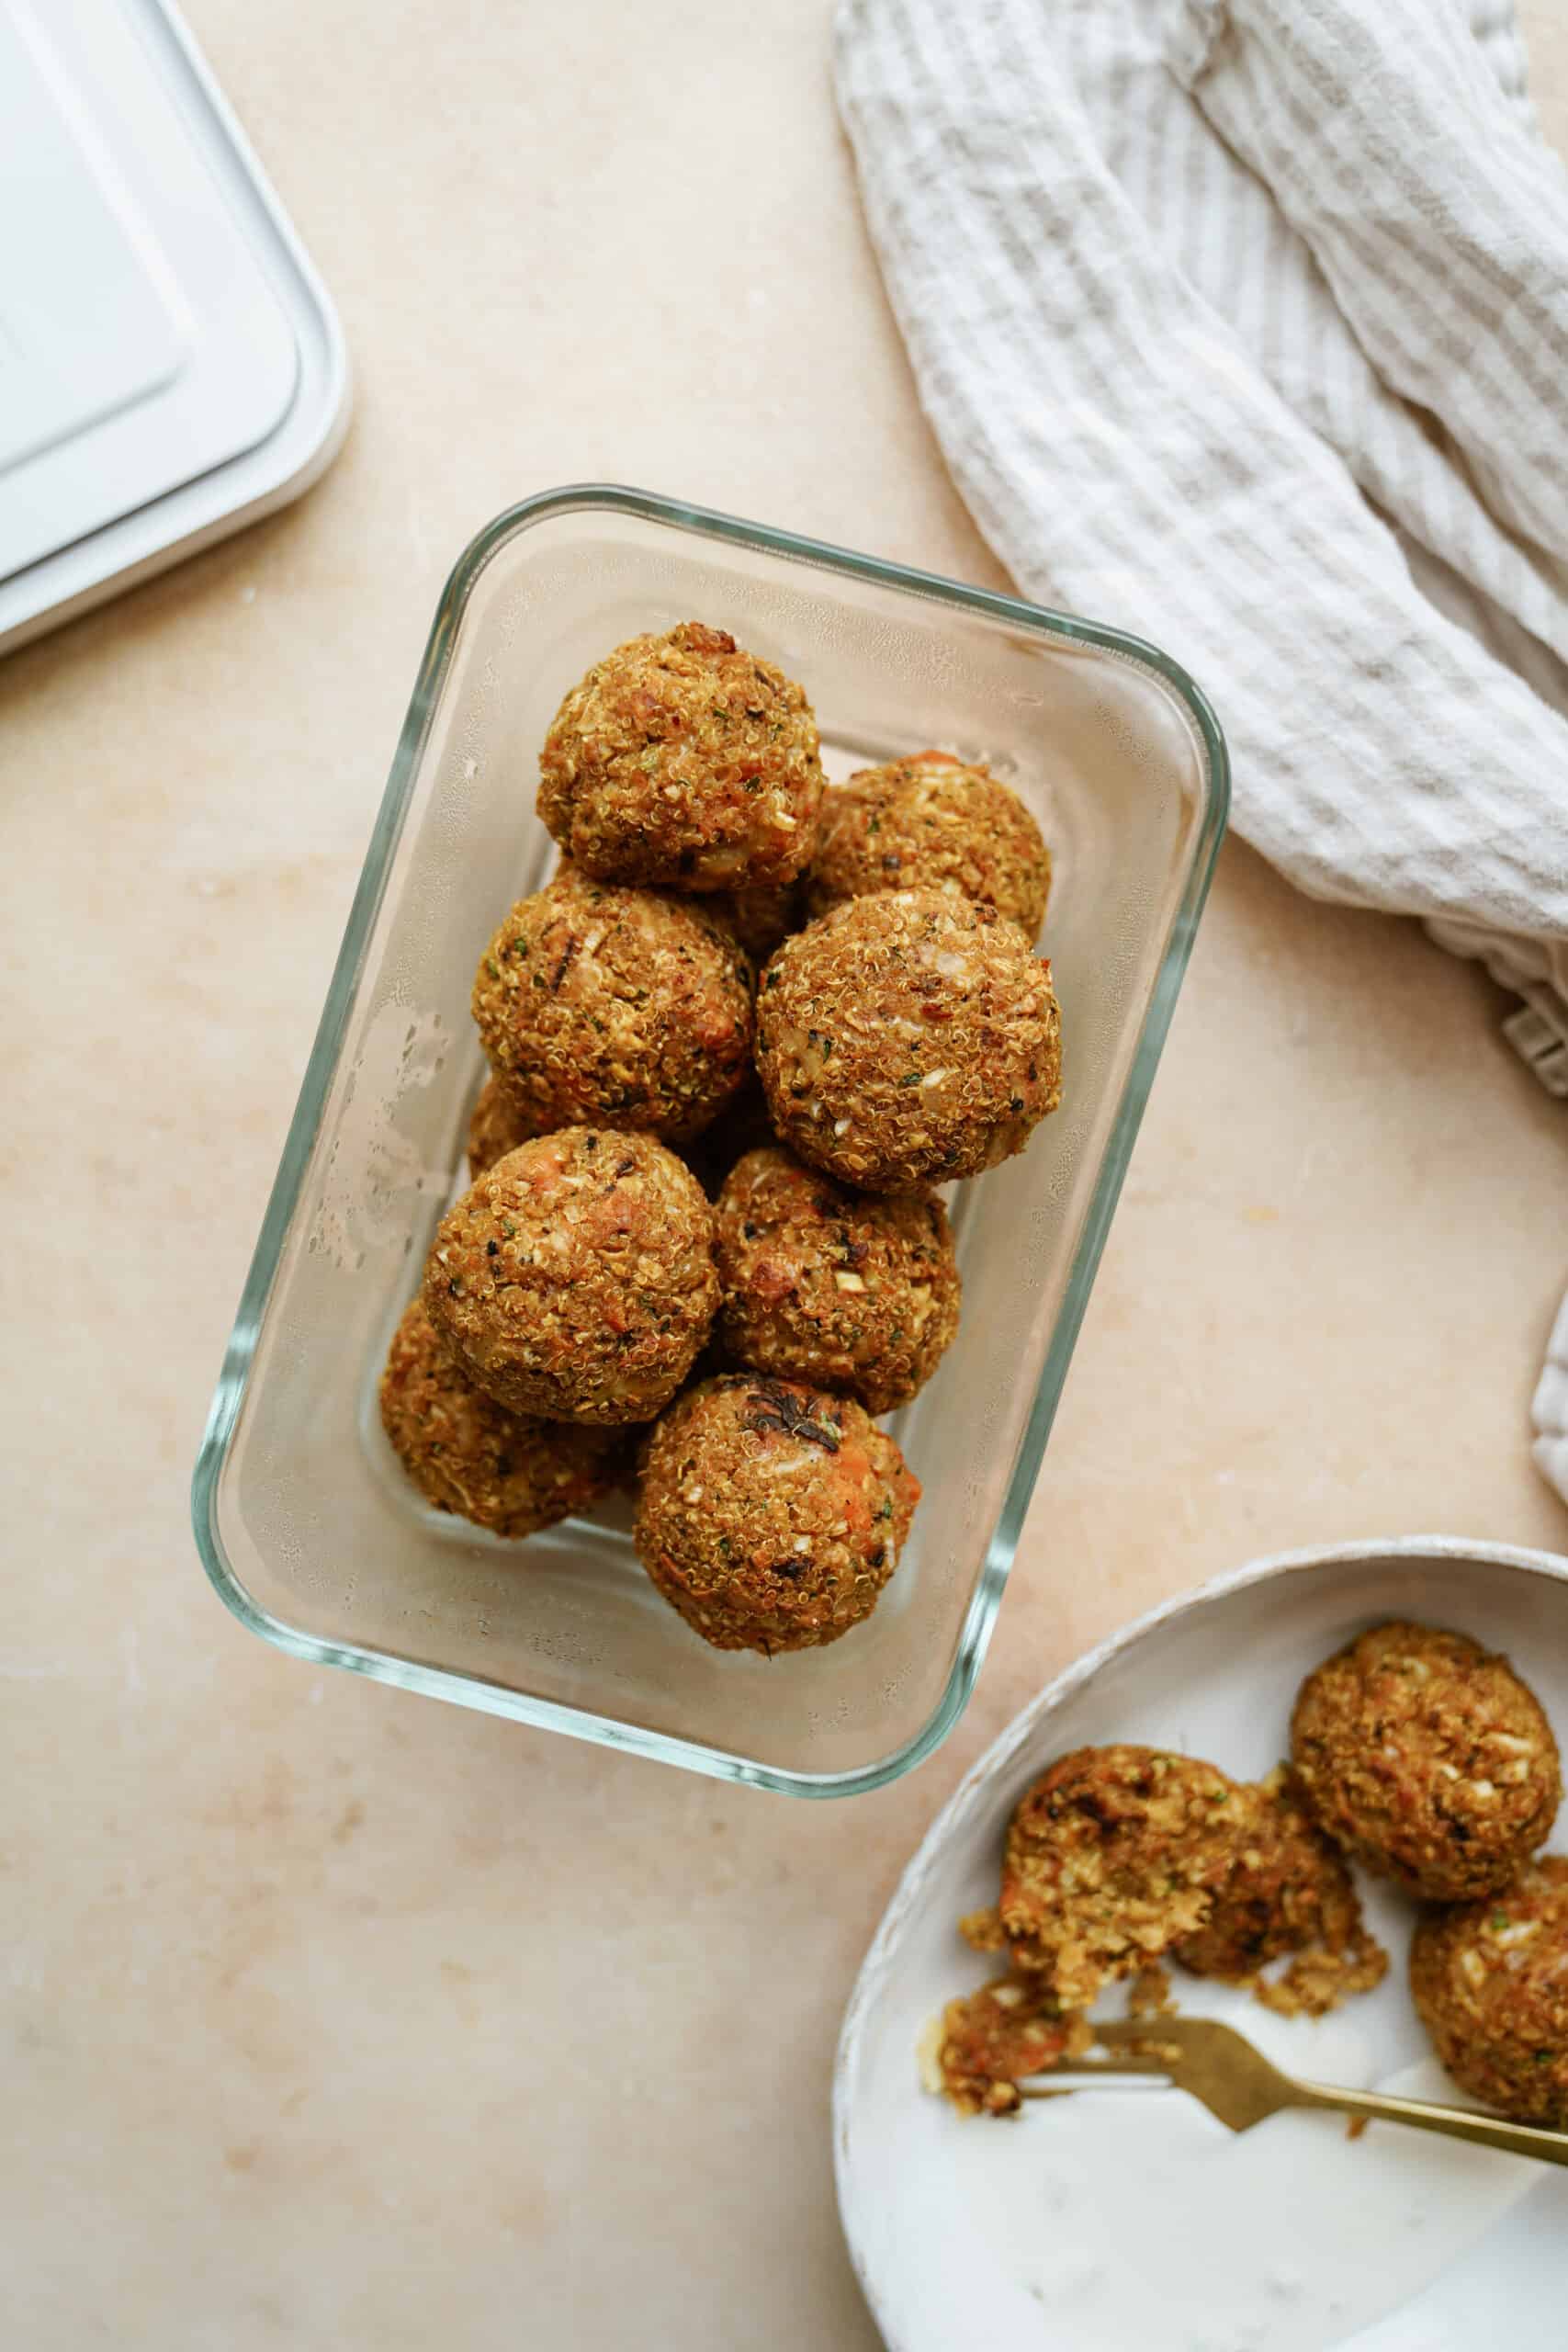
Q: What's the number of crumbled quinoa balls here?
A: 1